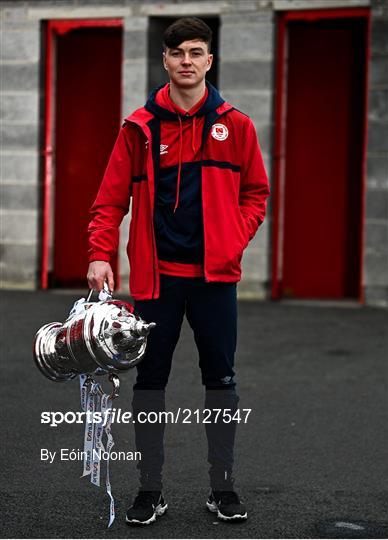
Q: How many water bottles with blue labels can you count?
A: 0